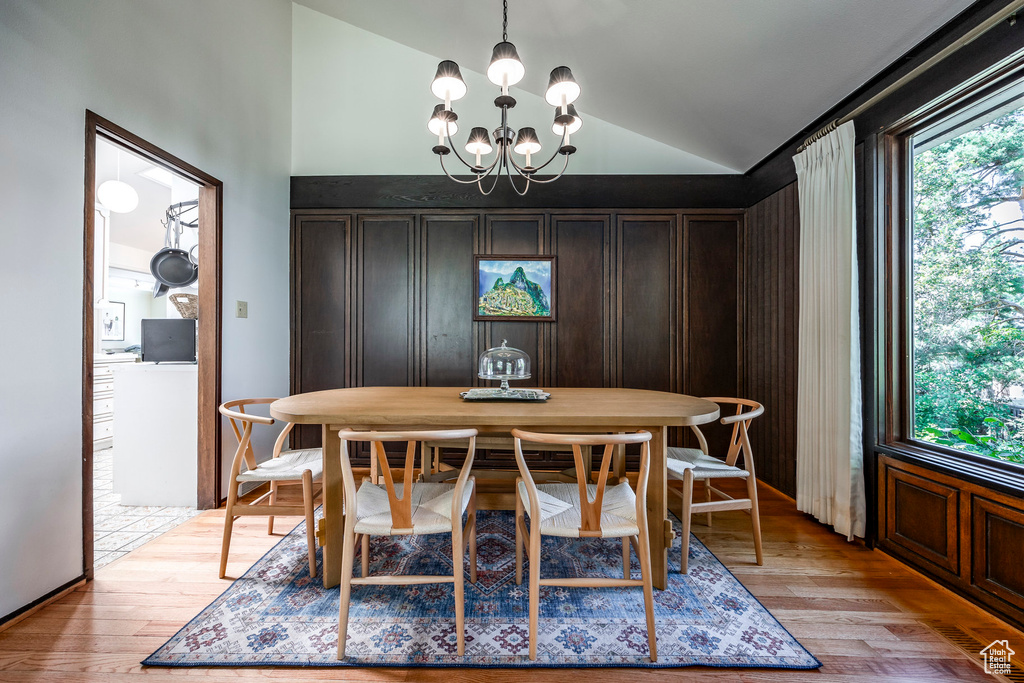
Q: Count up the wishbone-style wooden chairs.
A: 4